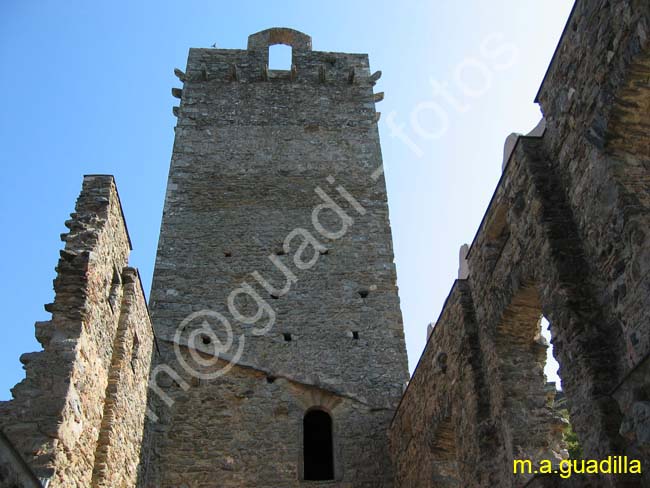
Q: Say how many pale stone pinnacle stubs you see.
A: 3